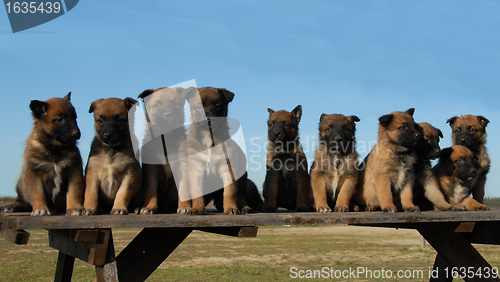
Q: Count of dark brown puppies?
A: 10